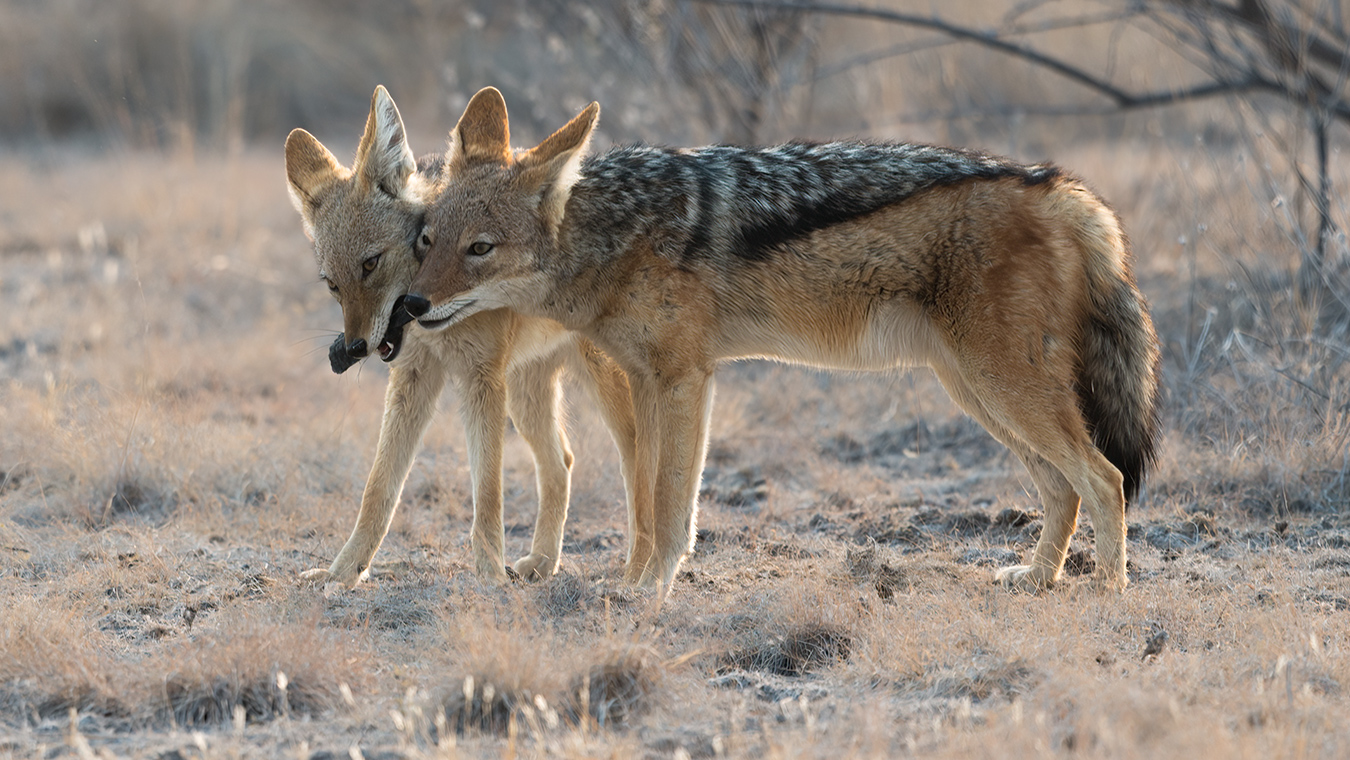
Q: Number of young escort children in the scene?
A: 0